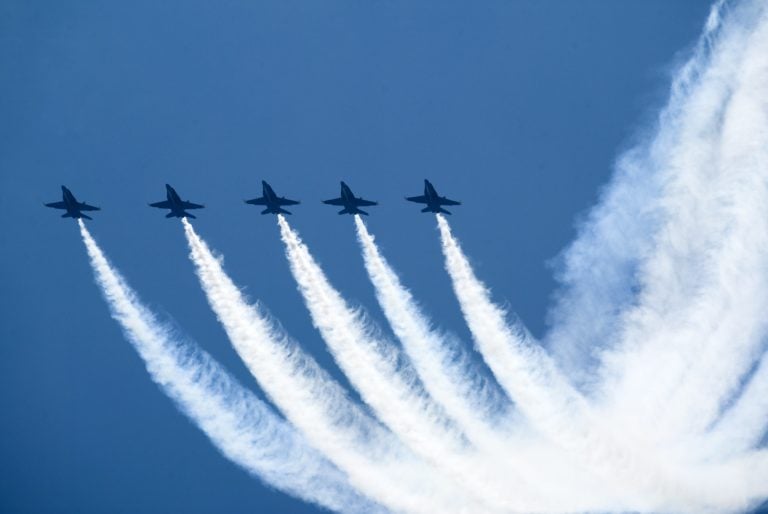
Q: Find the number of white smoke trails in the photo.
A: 5